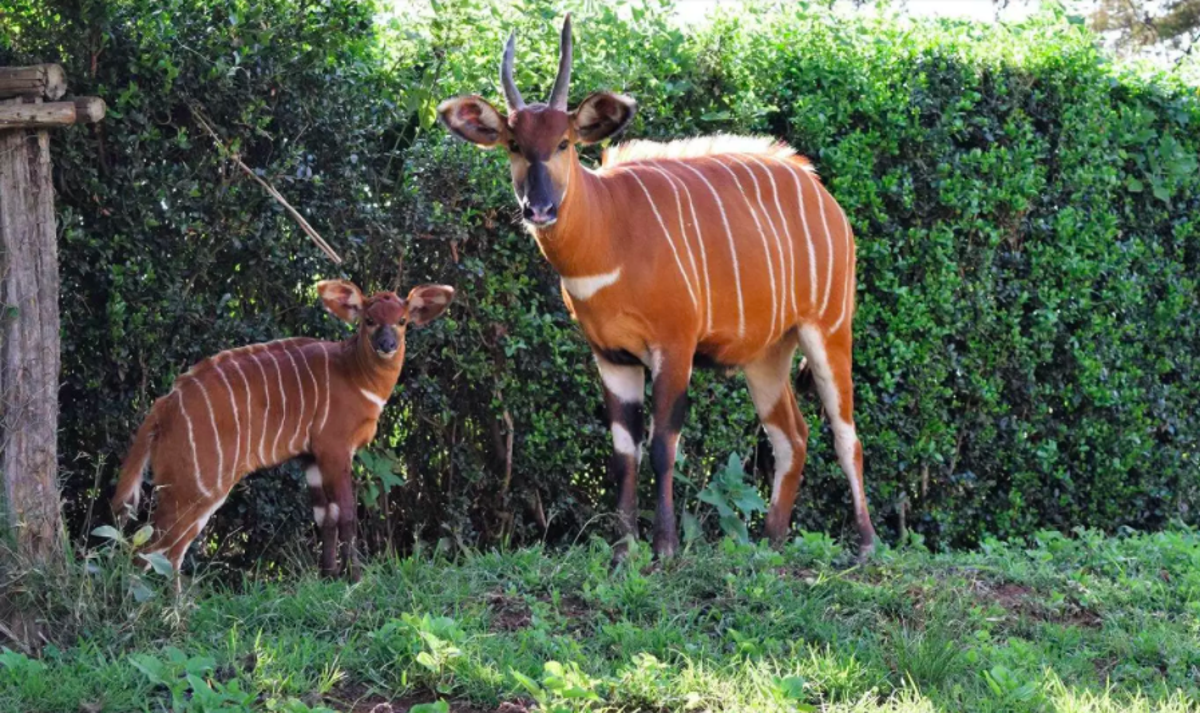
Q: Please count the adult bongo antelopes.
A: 1